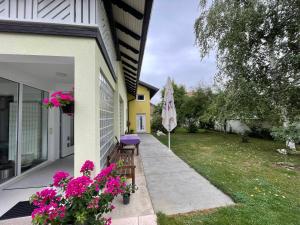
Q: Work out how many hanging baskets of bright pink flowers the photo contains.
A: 1